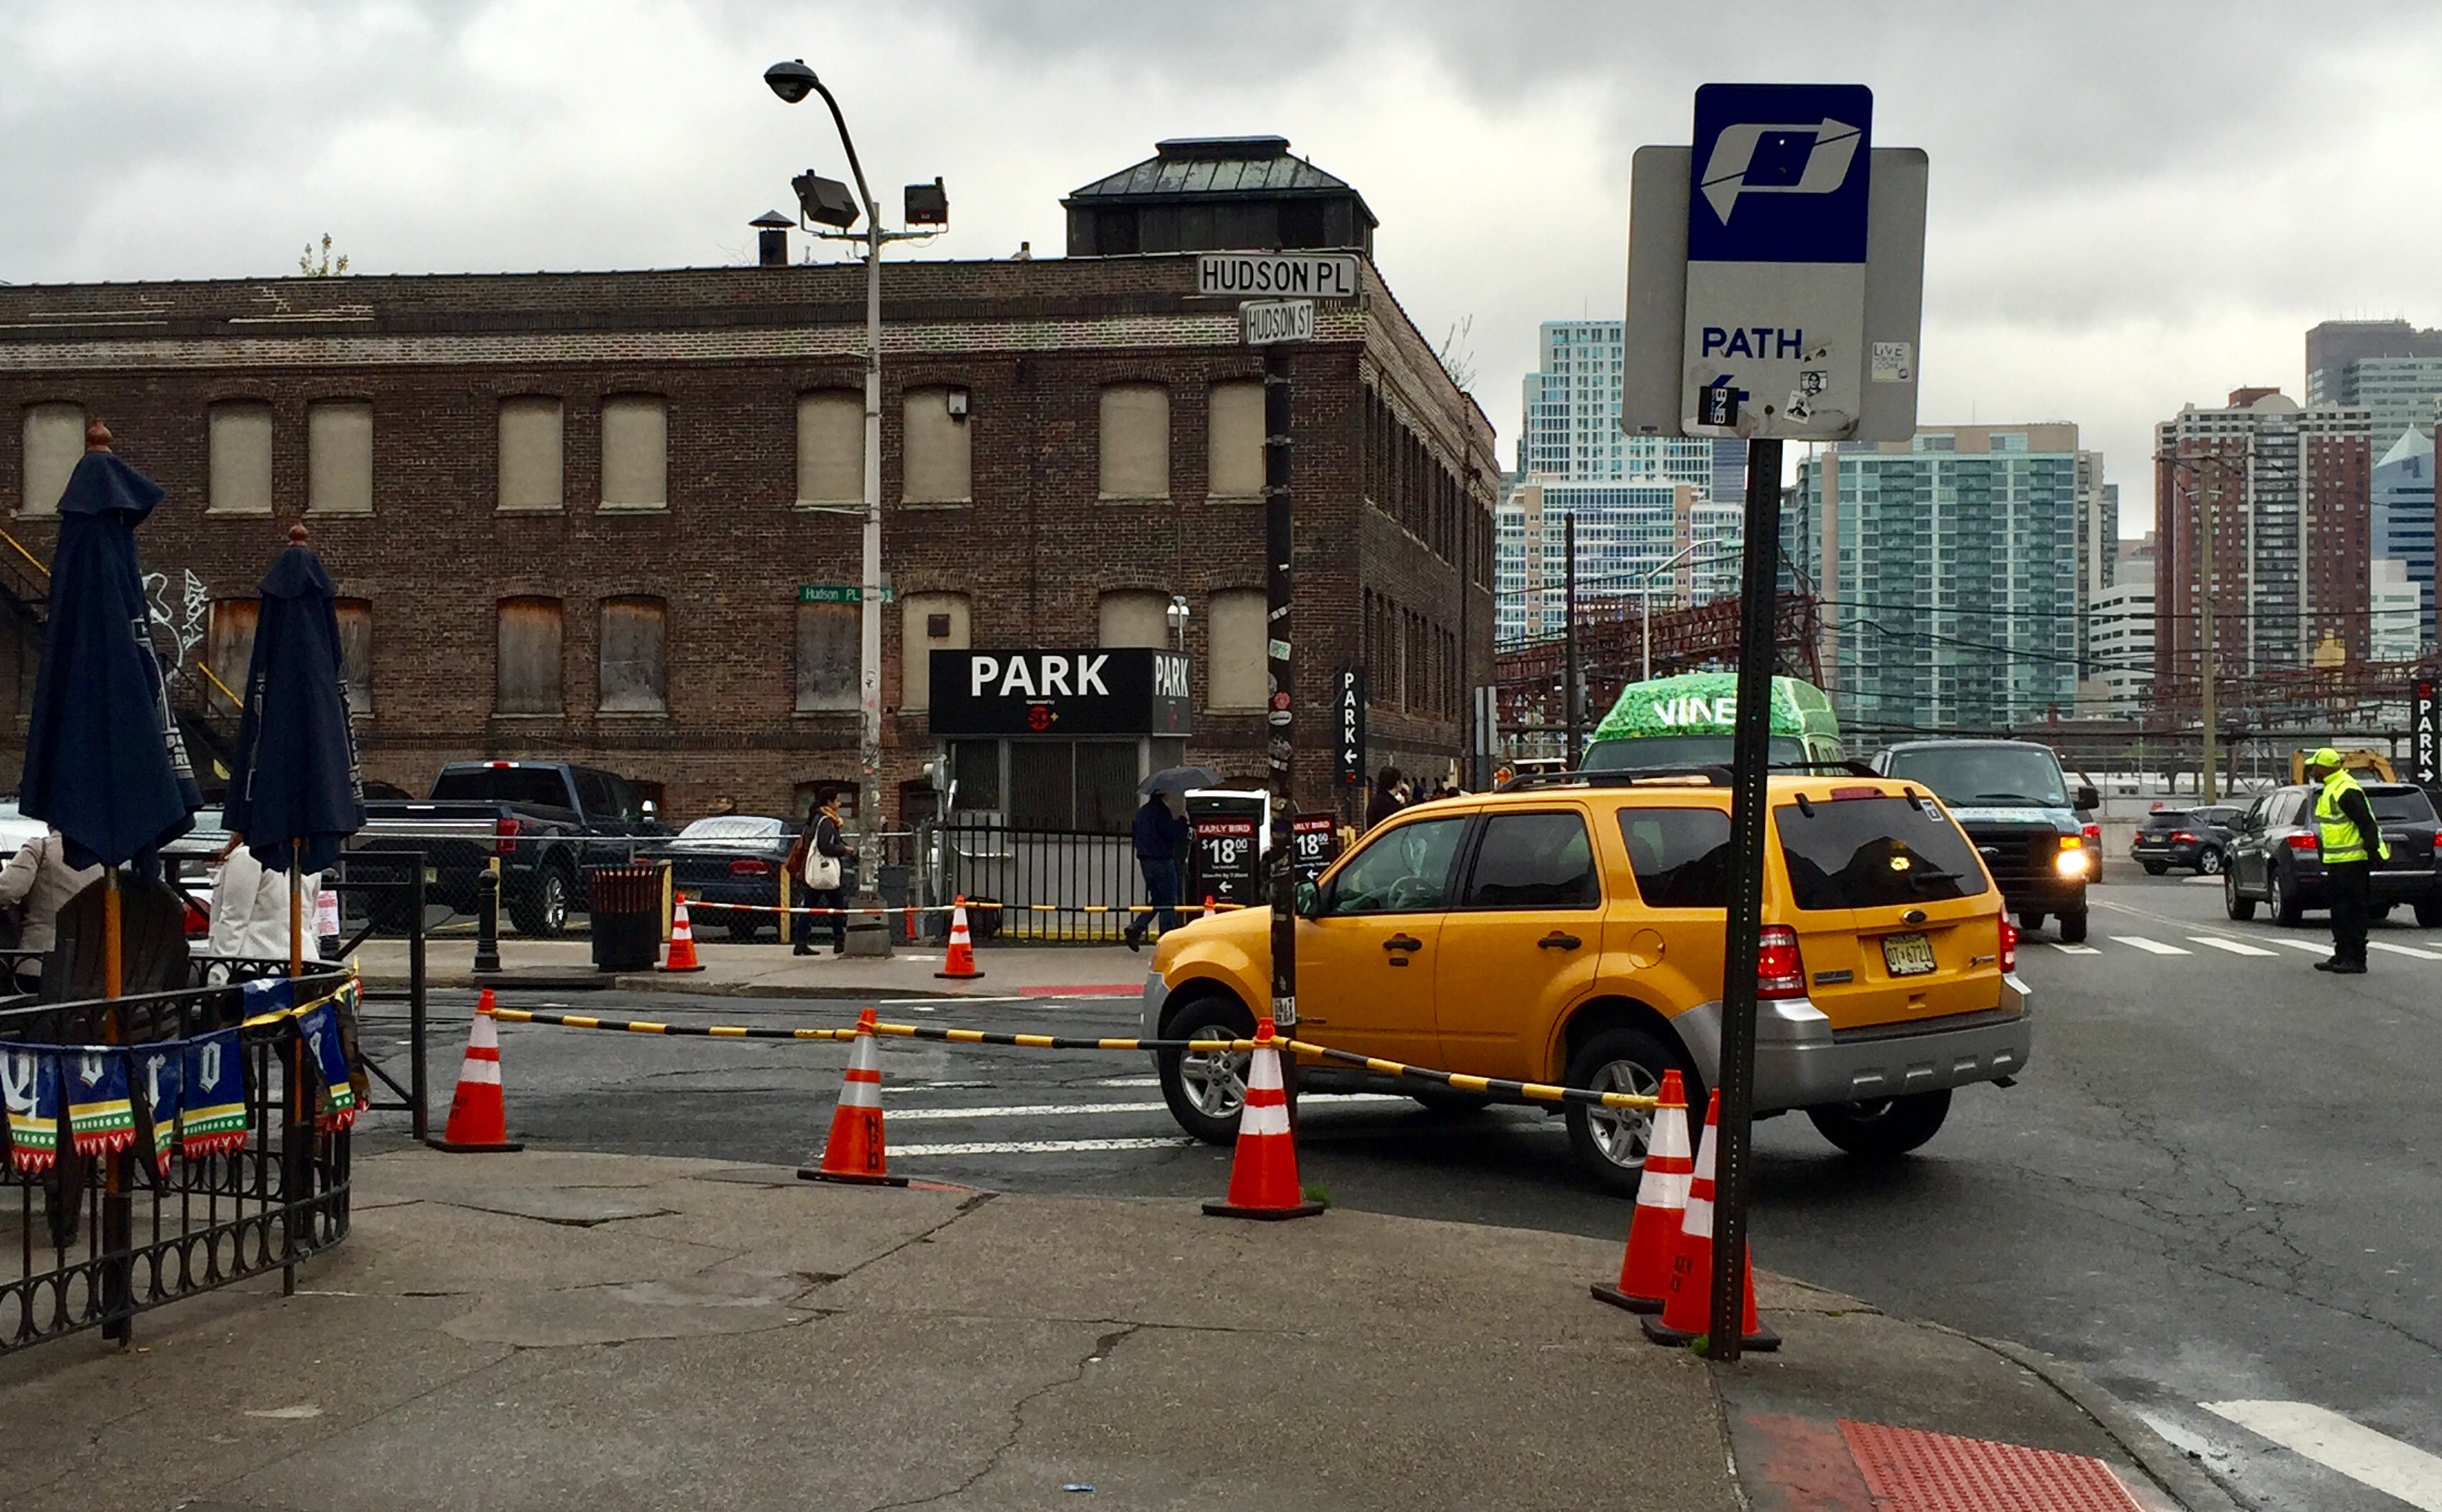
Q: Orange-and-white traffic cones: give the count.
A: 8